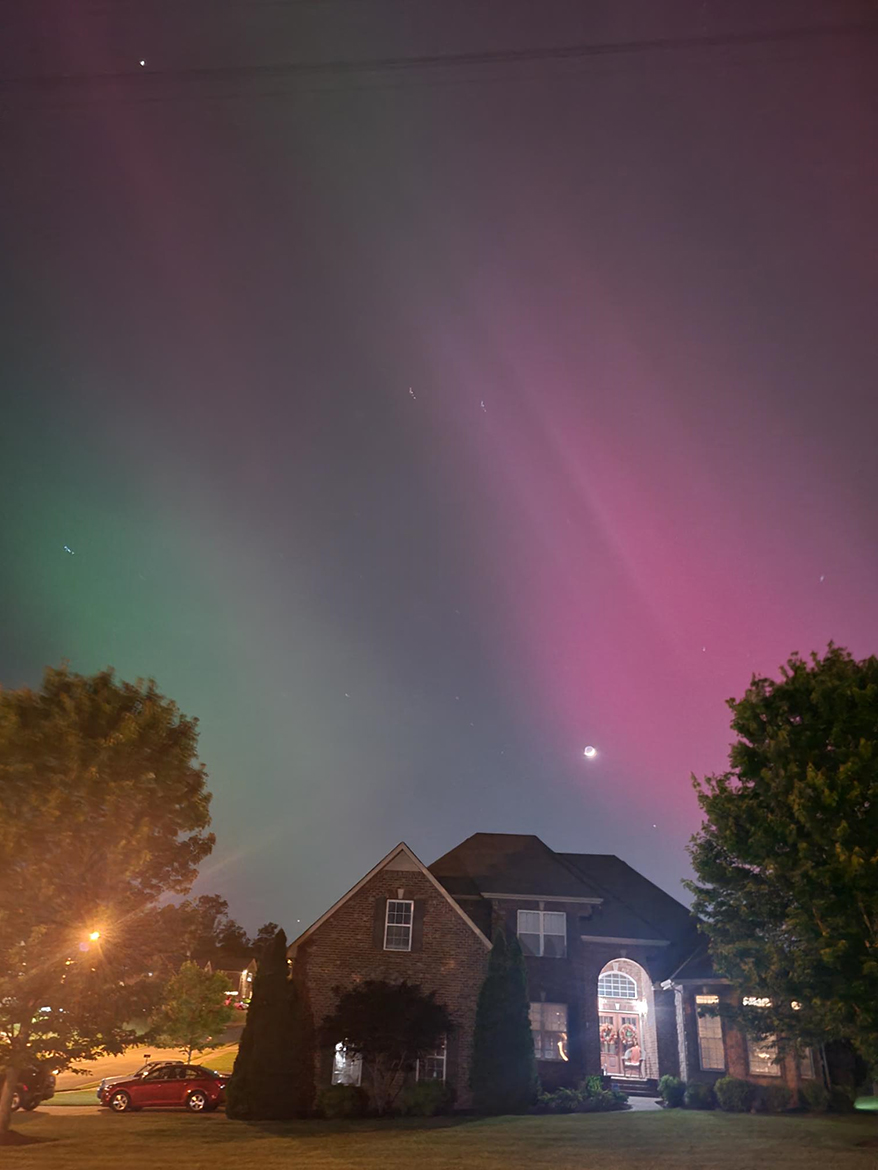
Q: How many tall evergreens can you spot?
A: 2